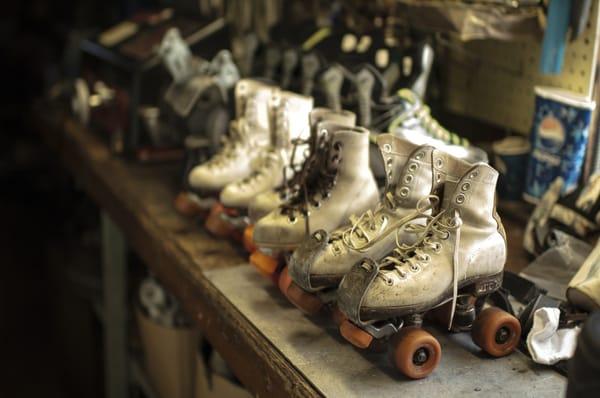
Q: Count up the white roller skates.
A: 6